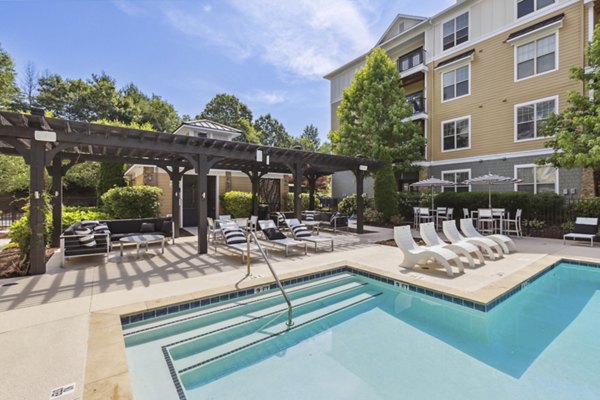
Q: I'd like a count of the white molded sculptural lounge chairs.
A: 4